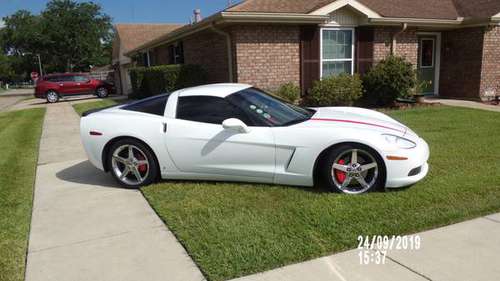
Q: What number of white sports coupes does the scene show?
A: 1